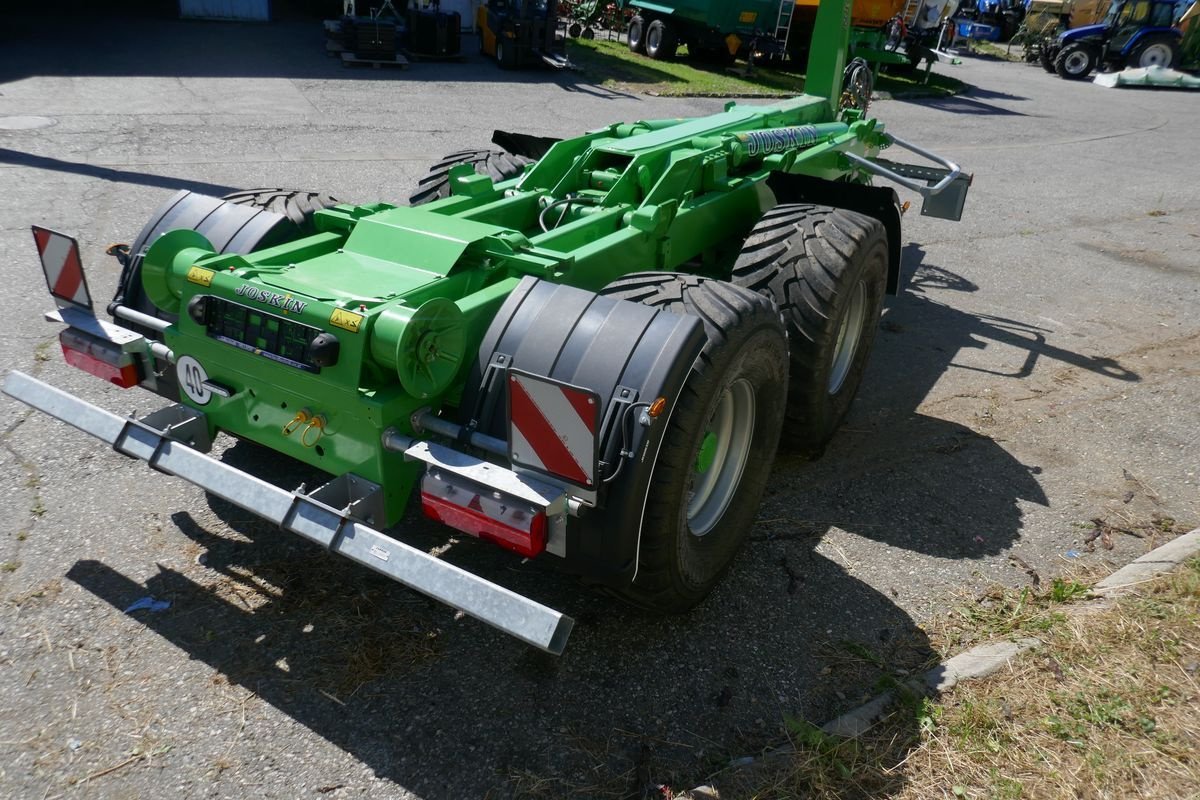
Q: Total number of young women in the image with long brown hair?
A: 0